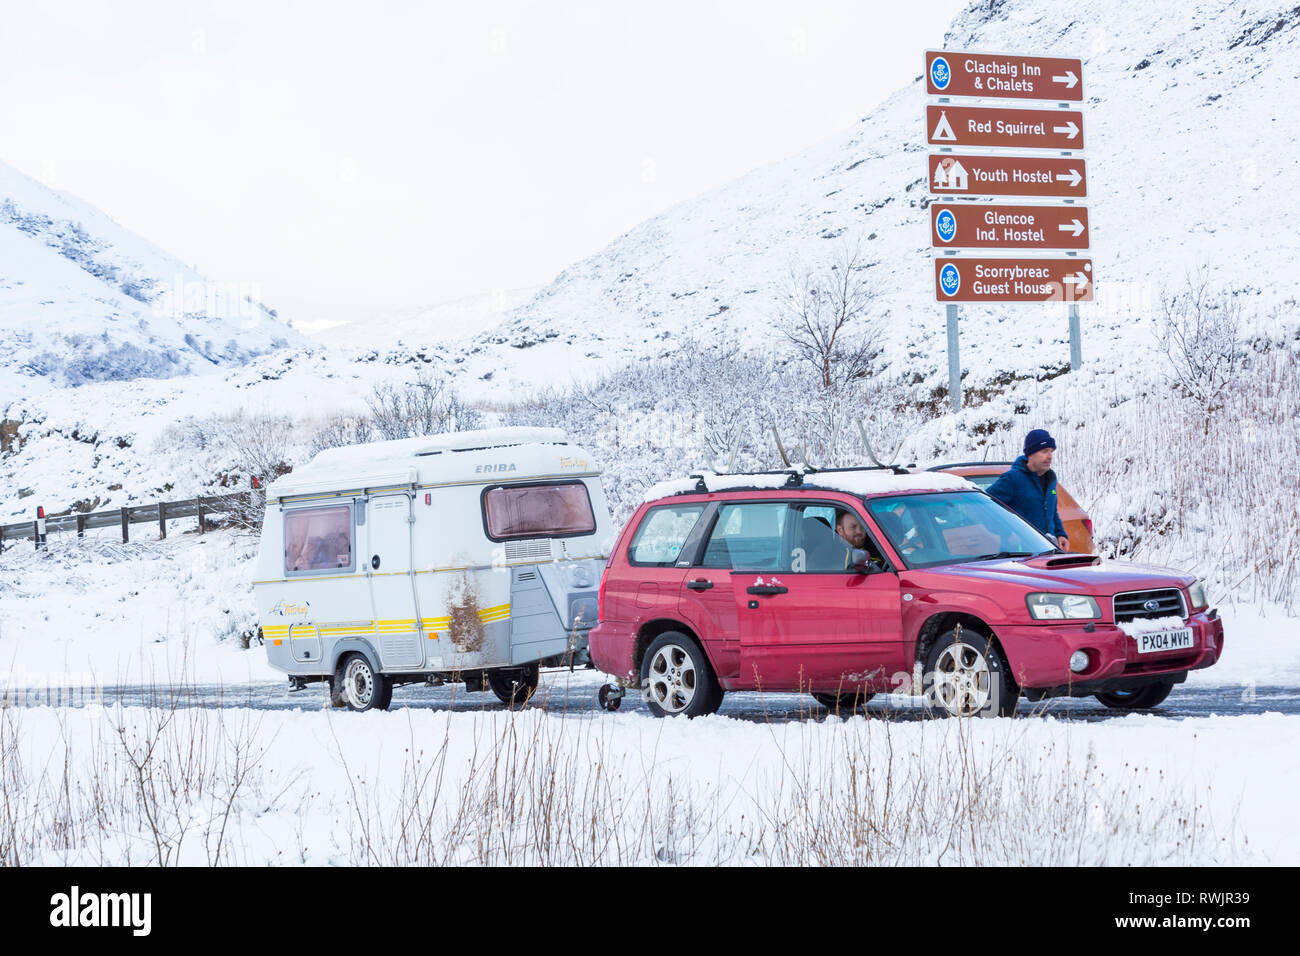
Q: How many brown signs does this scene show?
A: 5